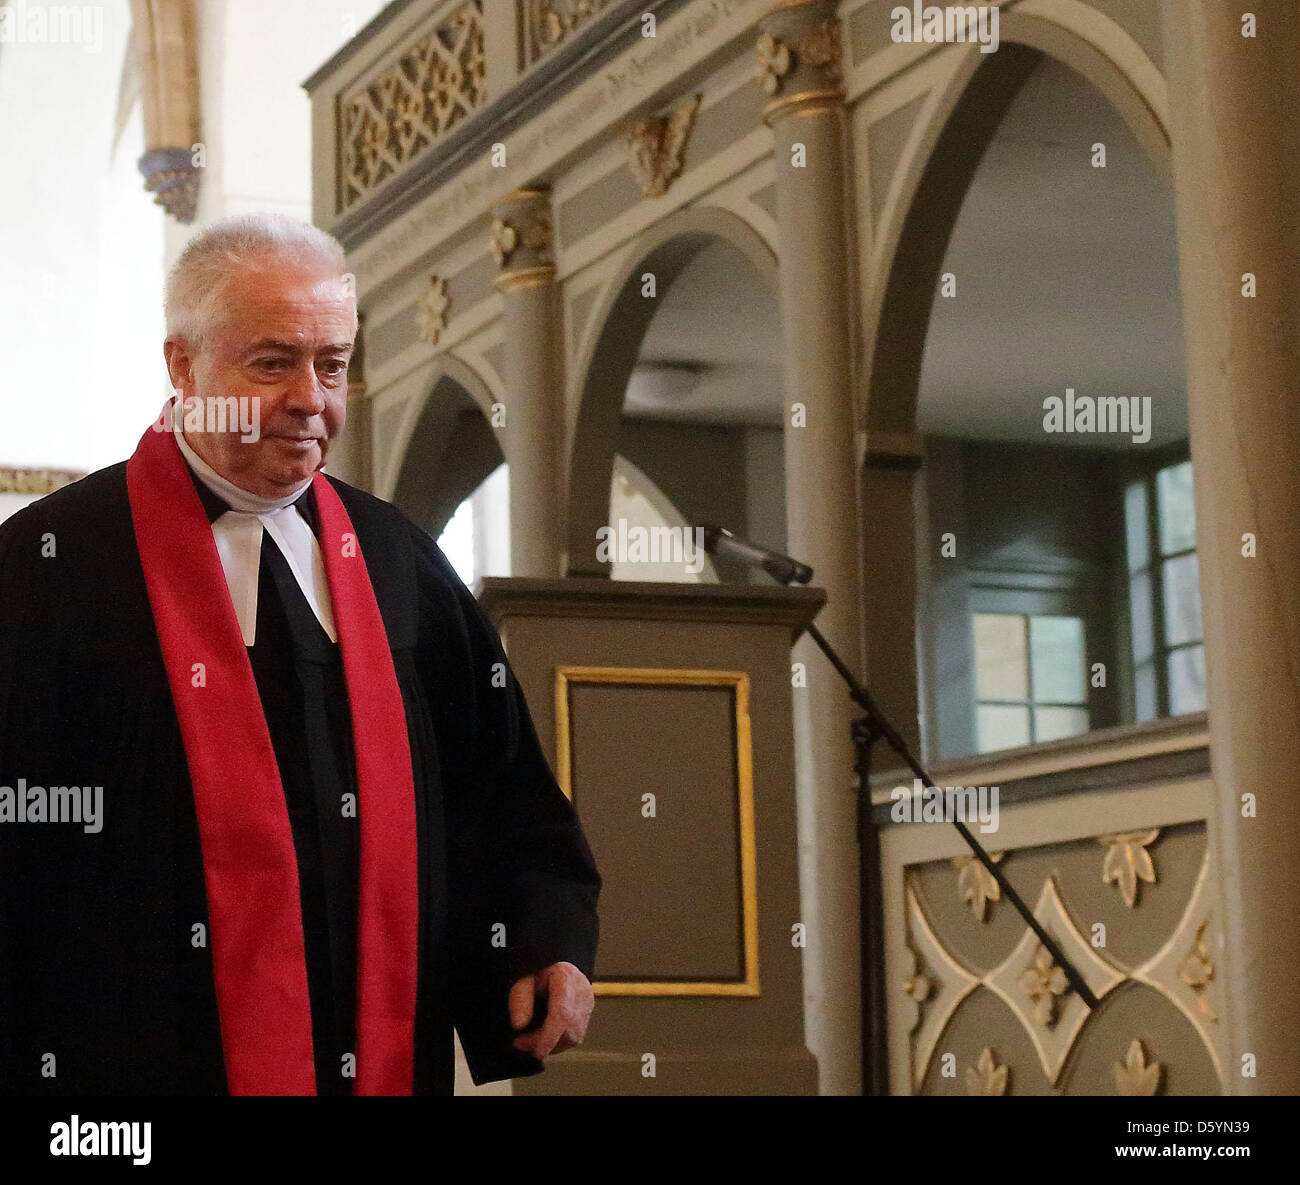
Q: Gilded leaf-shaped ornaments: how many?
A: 4